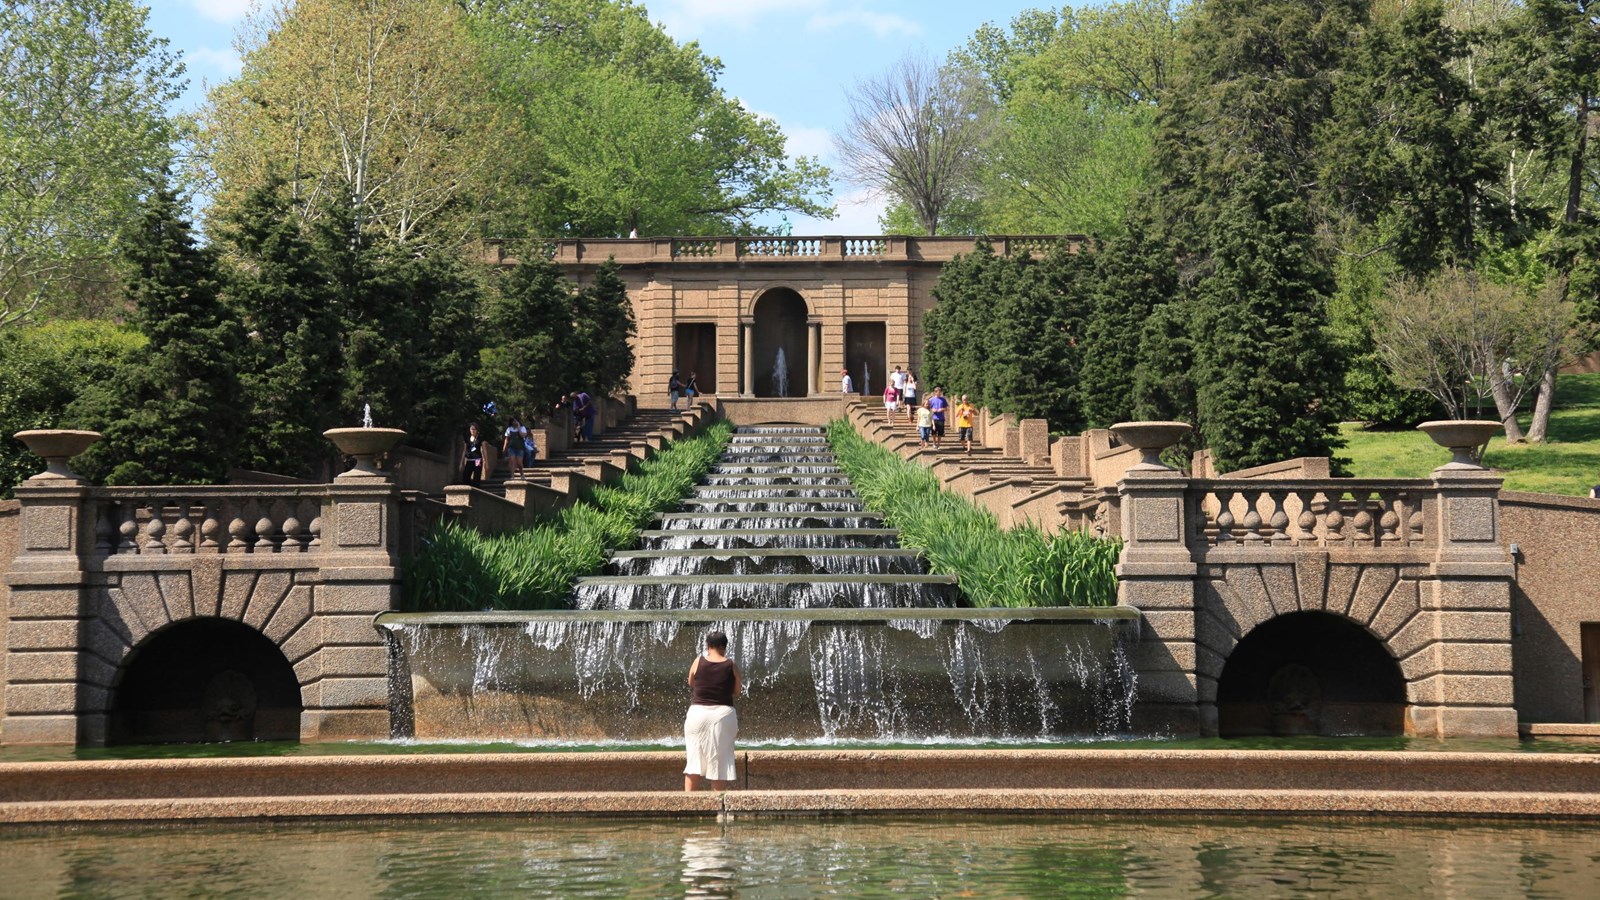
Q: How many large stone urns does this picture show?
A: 4